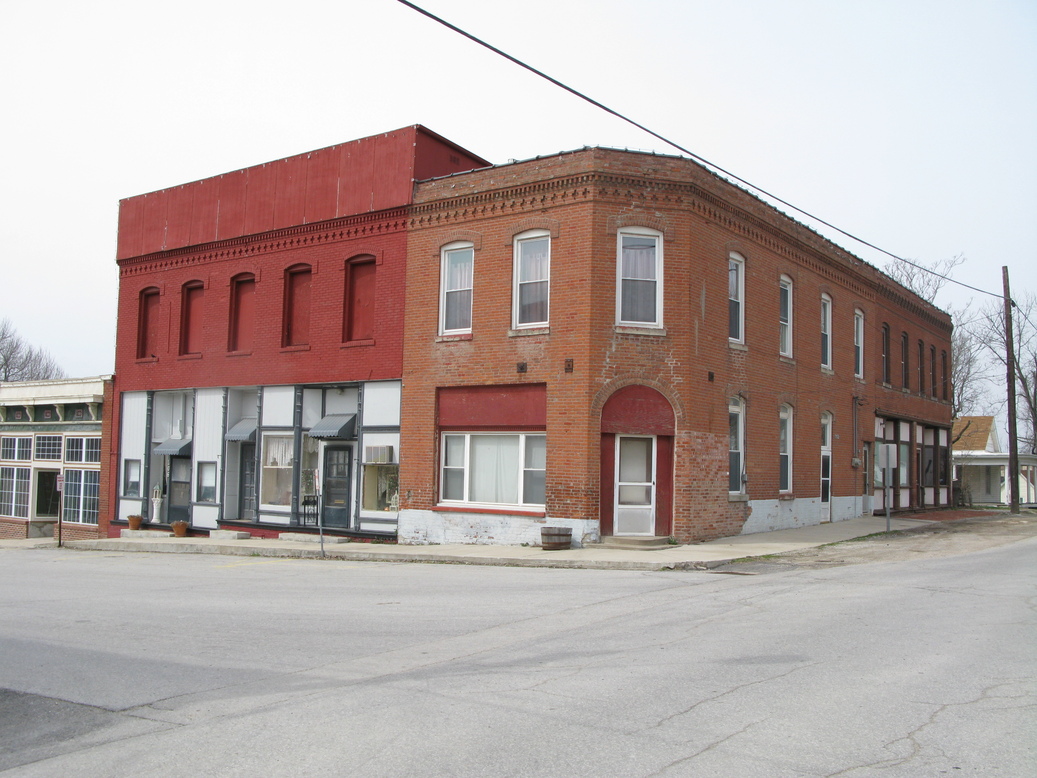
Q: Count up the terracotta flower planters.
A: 2